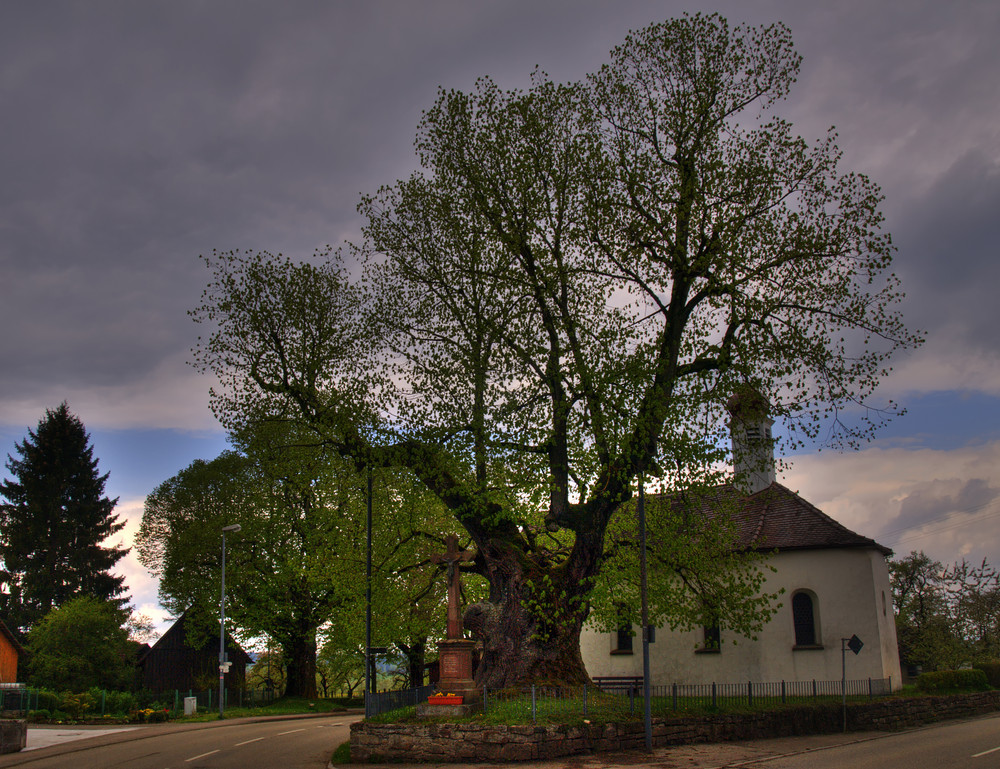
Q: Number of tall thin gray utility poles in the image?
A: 3